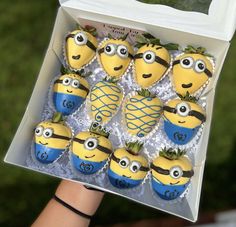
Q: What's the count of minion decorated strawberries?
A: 10